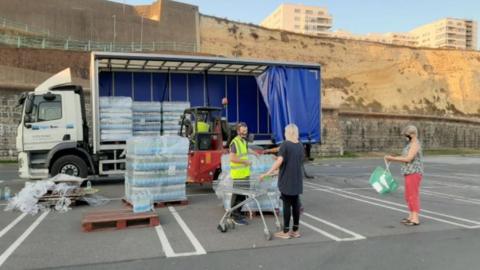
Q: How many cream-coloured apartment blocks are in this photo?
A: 2